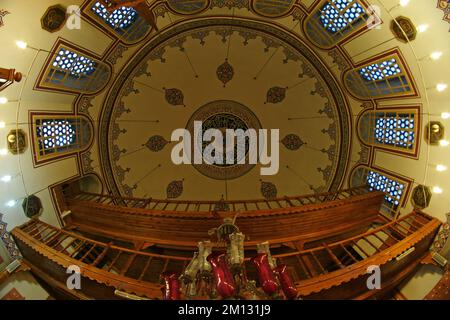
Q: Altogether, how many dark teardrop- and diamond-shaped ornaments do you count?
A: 8